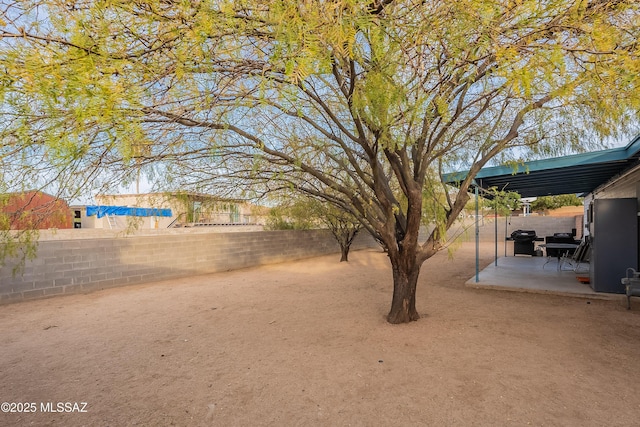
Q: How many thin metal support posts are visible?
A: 3